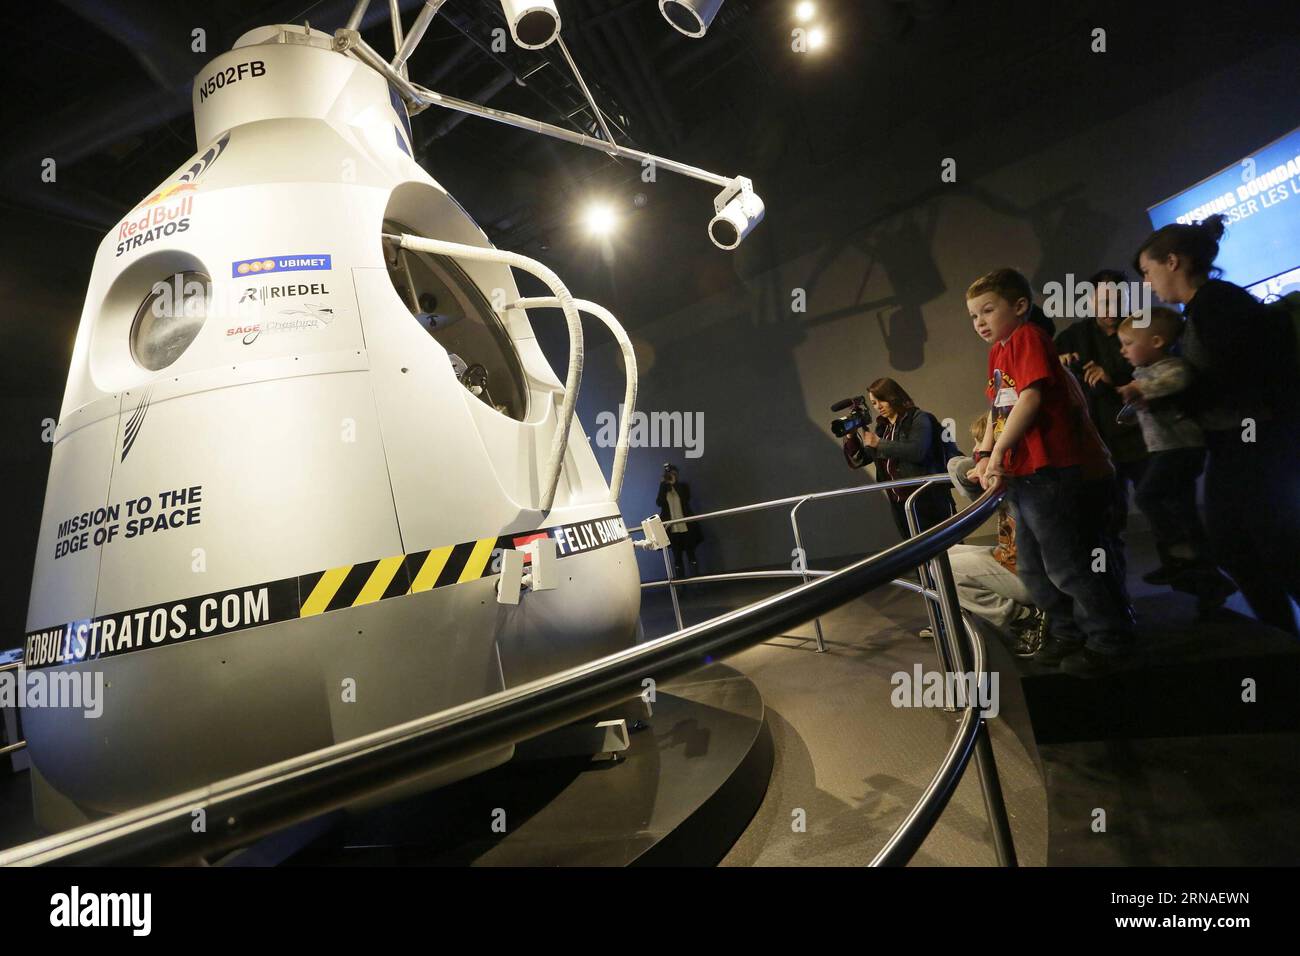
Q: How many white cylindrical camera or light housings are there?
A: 3